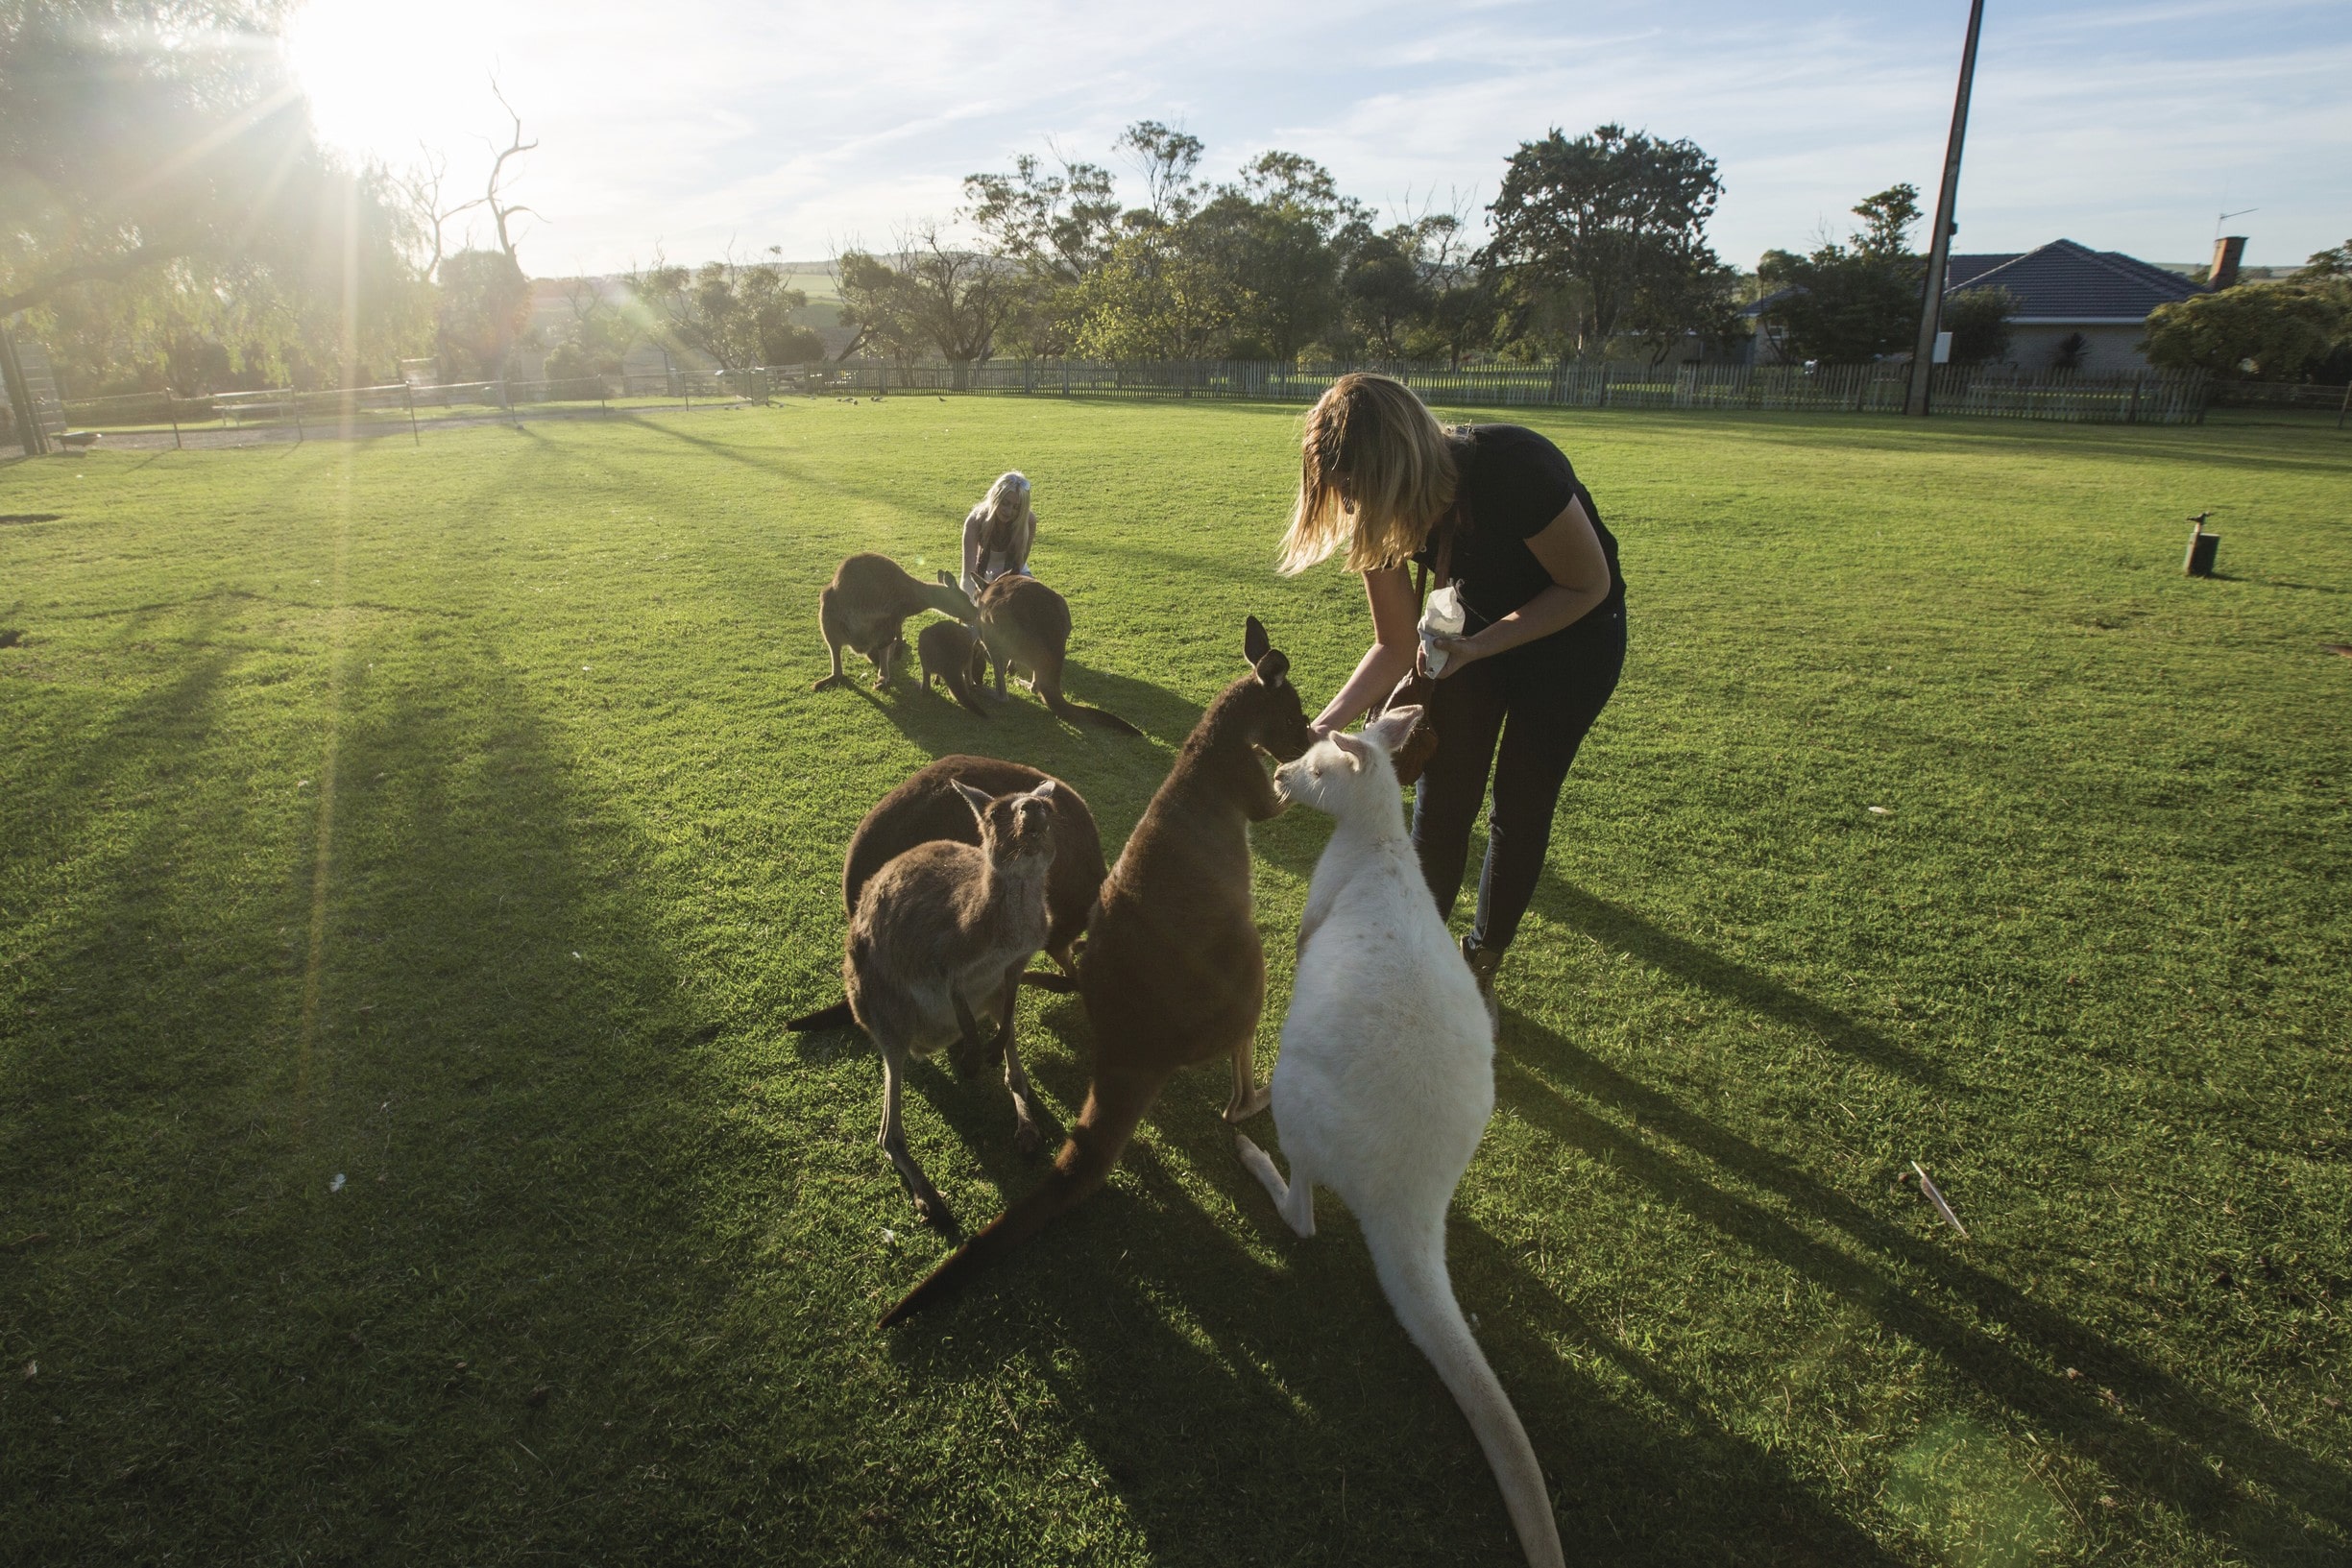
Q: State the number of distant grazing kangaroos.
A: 3